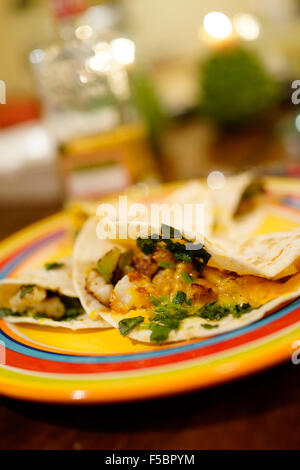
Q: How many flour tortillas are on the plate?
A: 3